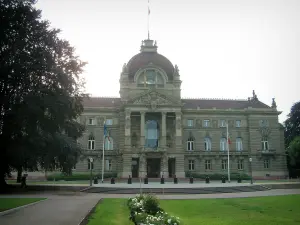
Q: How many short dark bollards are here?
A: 10